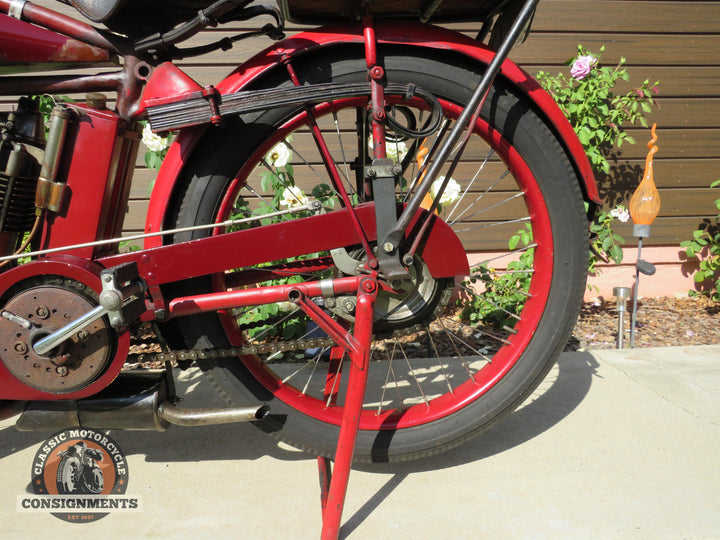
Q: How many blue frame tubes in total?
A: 0